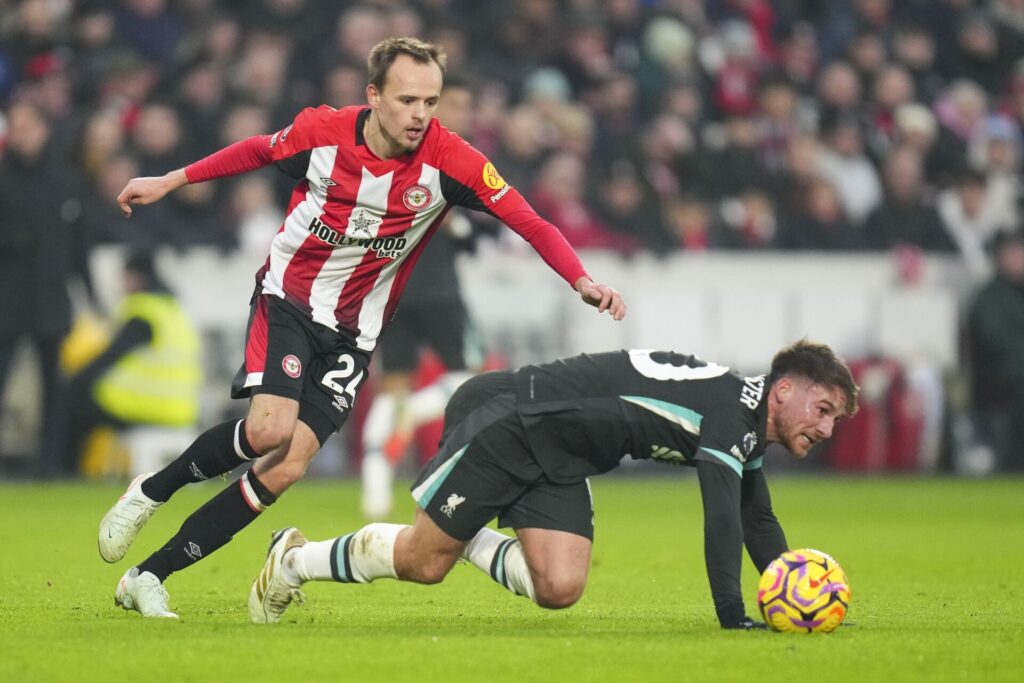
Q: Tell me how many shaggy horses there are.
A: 0